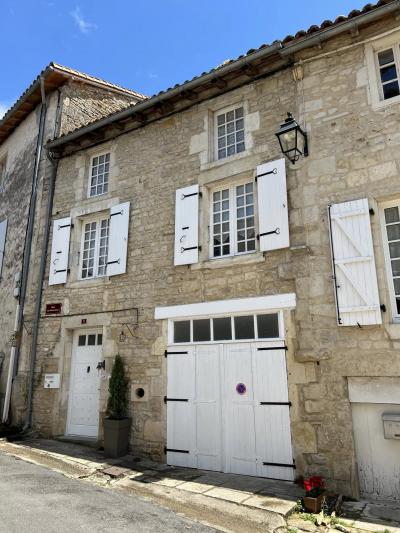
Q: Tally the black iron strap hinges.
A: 14